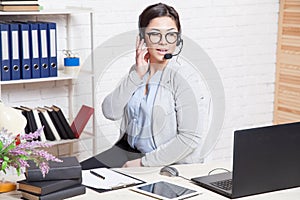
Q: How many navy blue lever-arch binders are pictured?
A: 6